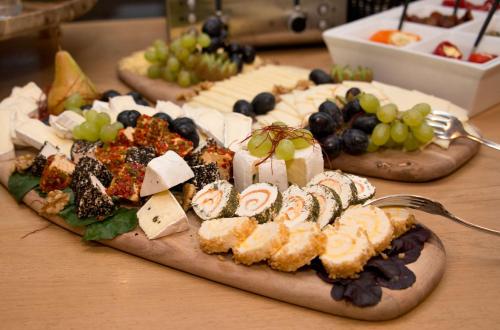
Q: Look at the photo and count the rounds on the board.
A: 12